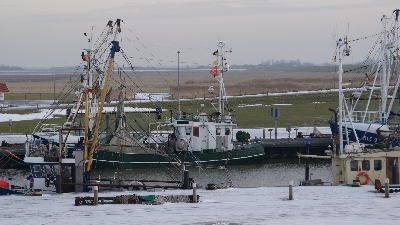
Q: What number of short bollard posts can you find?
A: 4